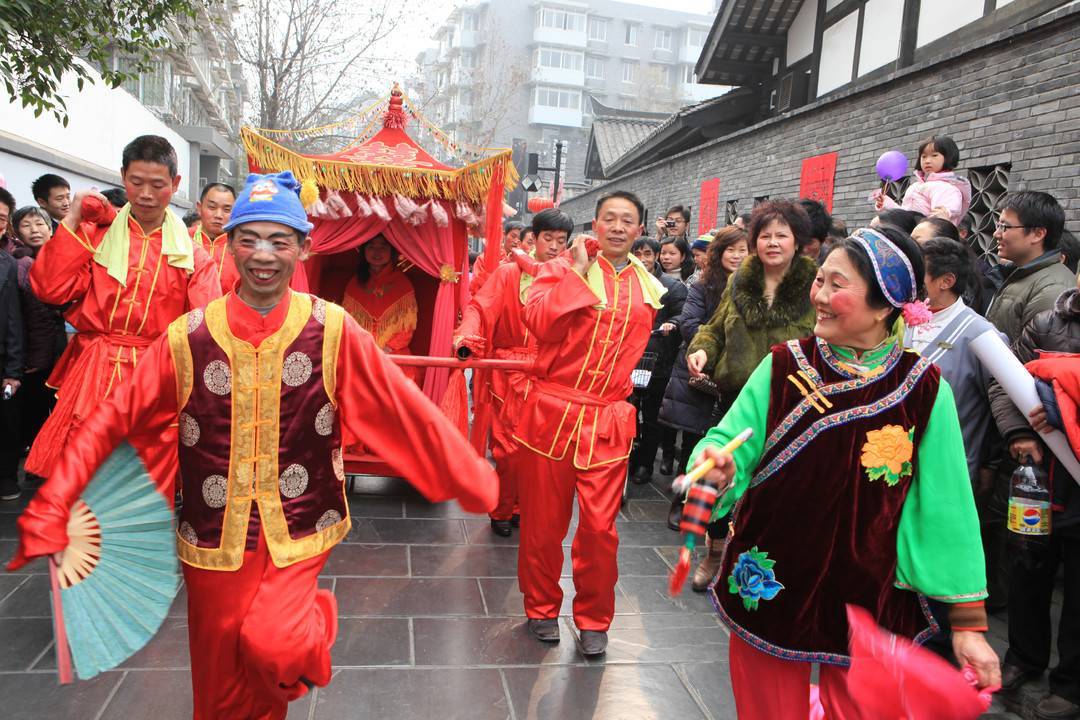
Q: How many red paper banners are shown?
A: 2